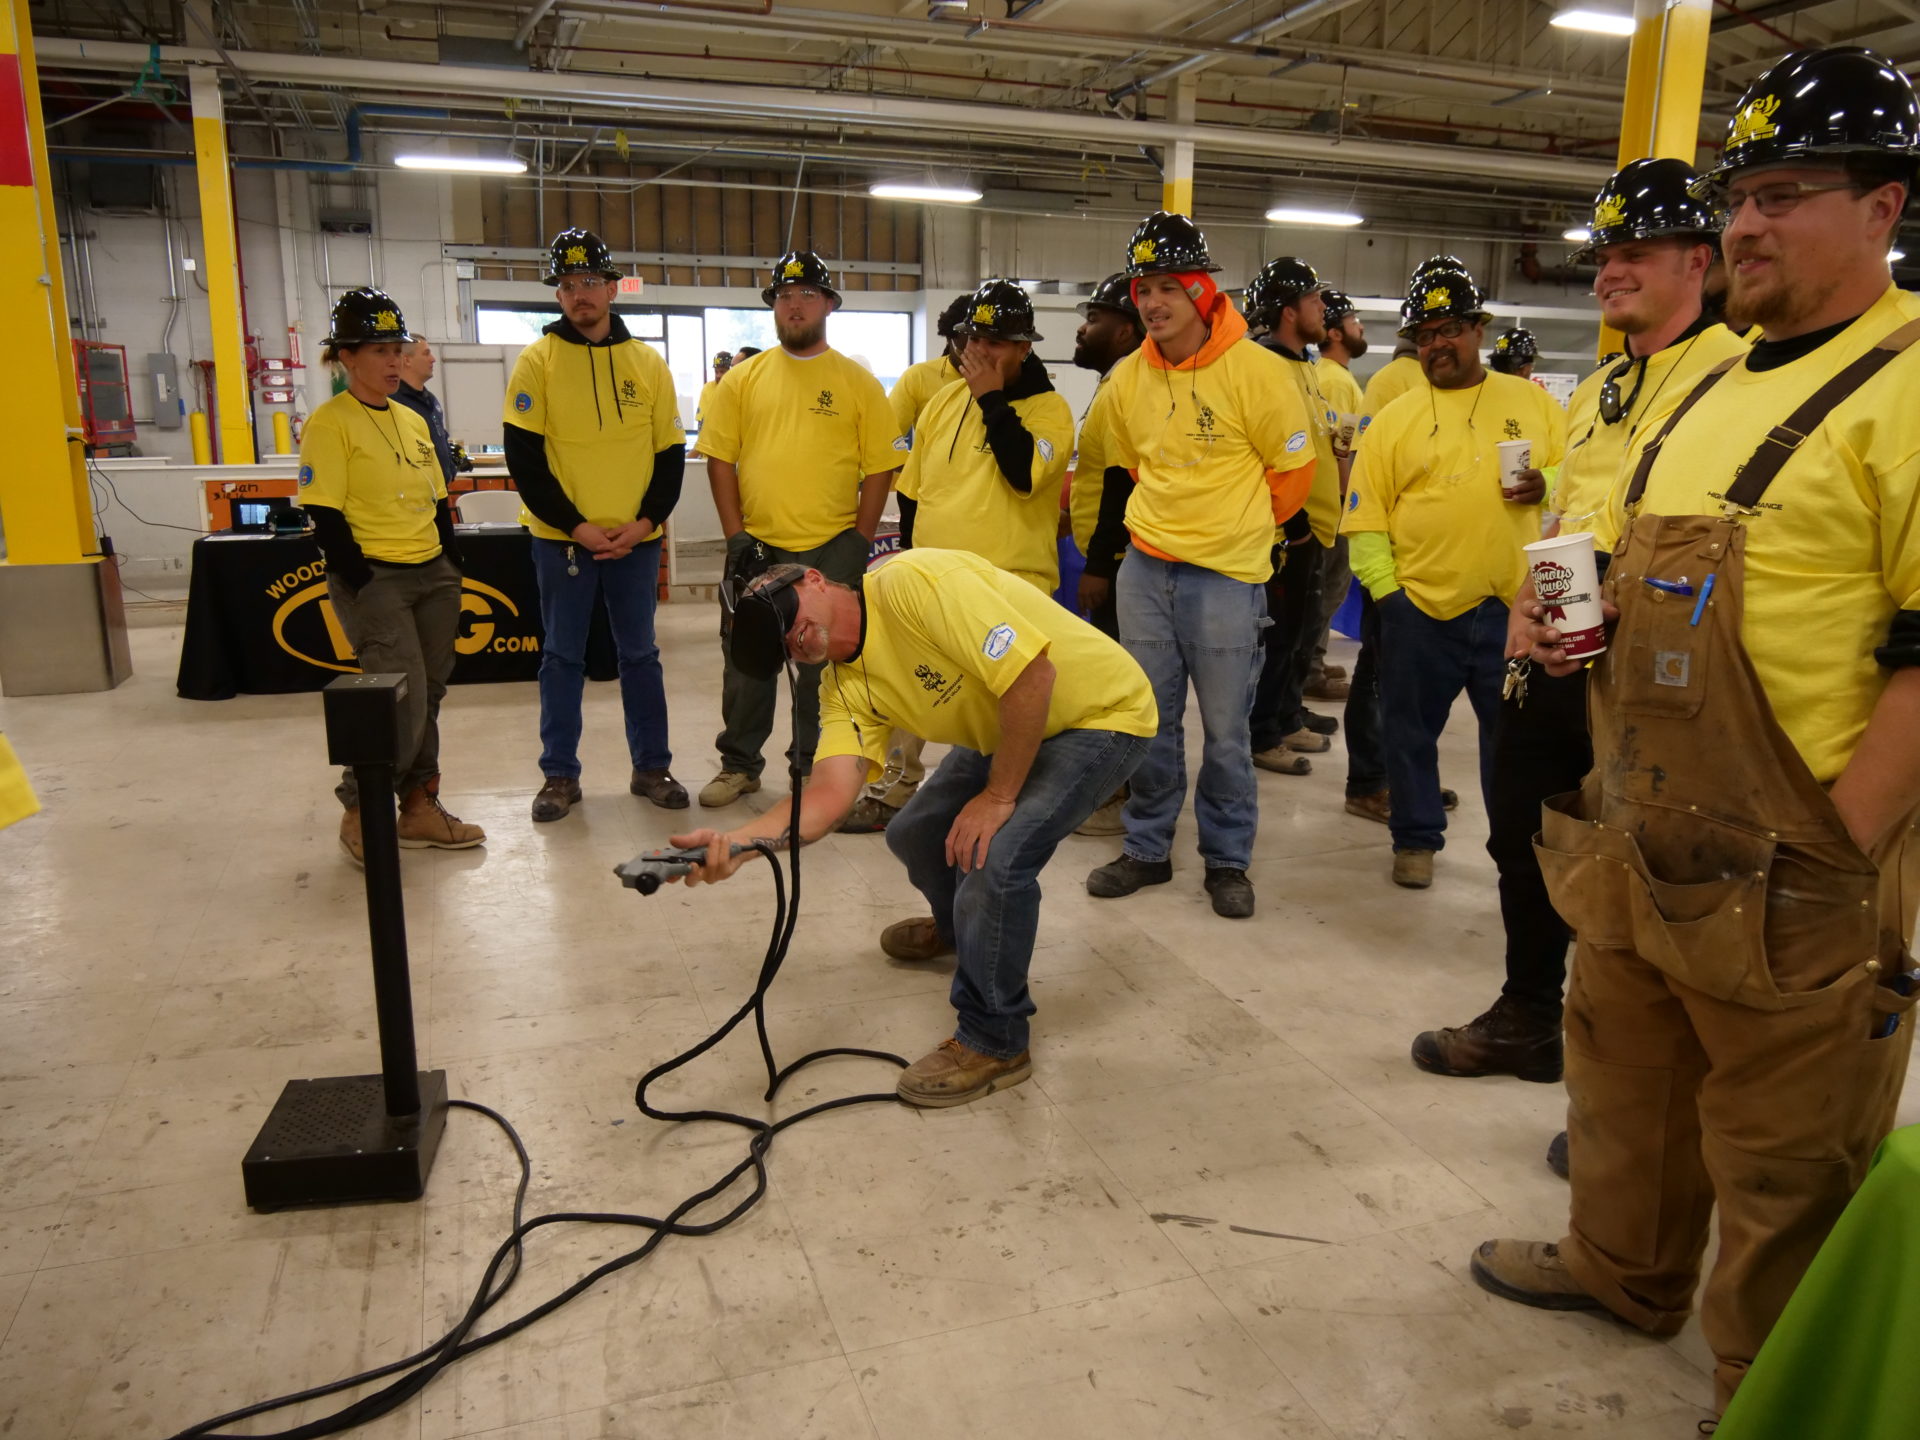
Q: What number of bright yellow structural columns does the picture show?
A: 4